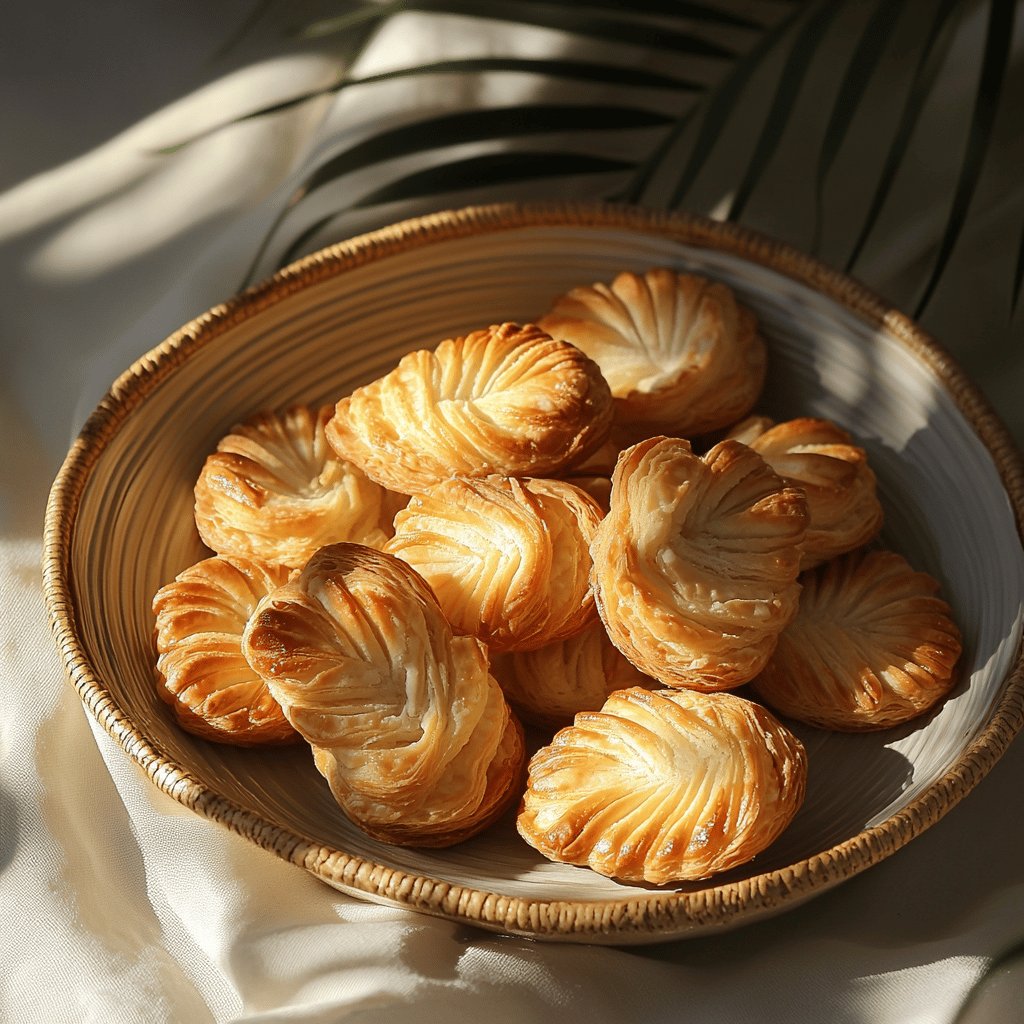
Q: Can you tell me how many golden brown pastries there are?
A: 11